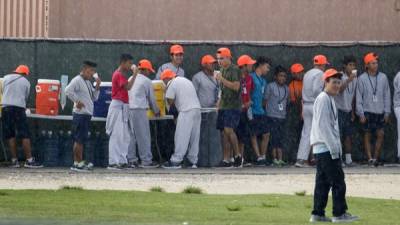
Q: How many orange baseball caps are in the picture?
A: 11